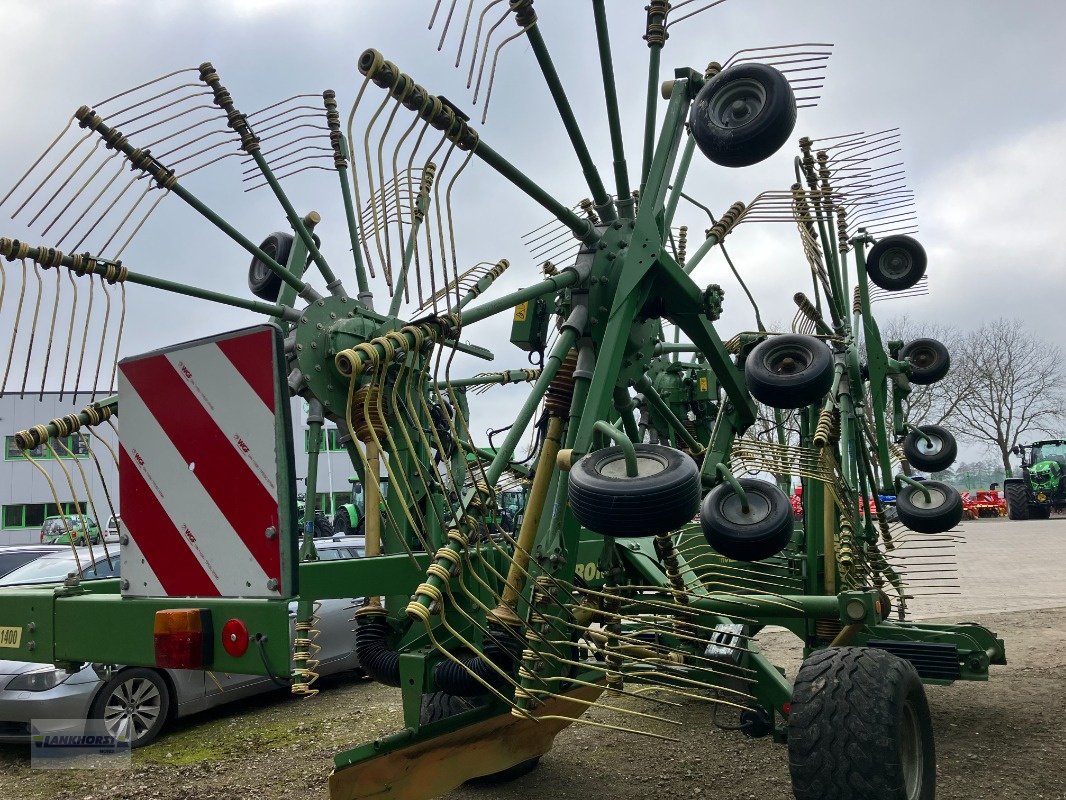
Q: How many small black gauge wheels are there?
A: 9